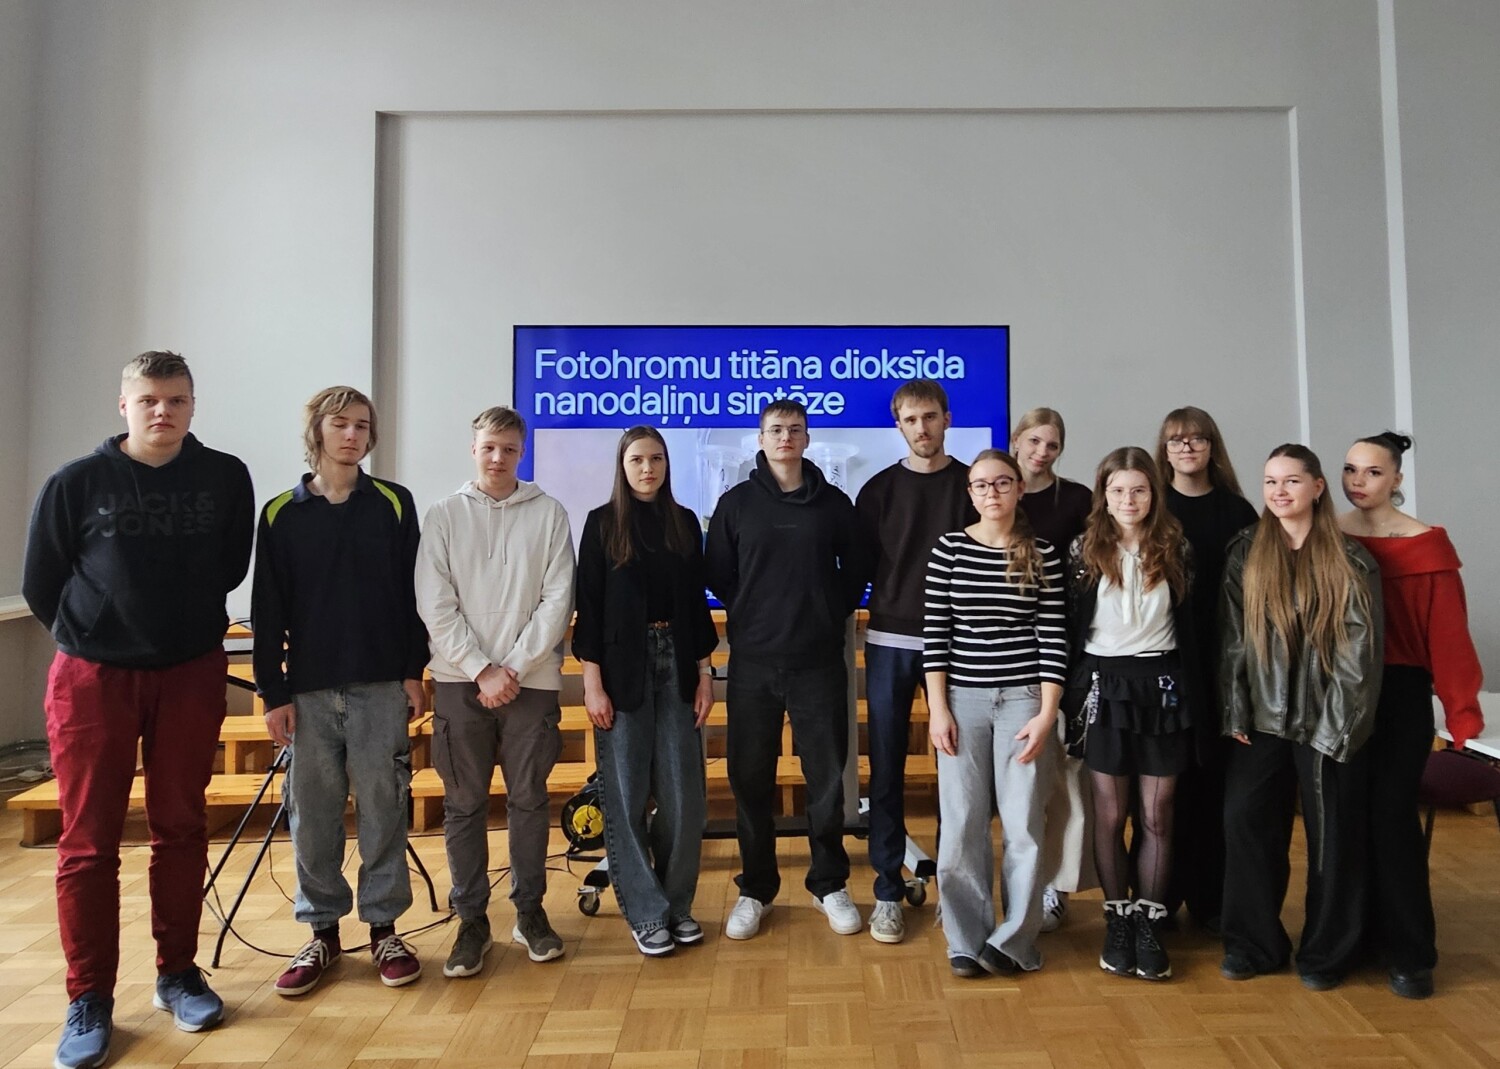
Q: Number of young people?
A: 12